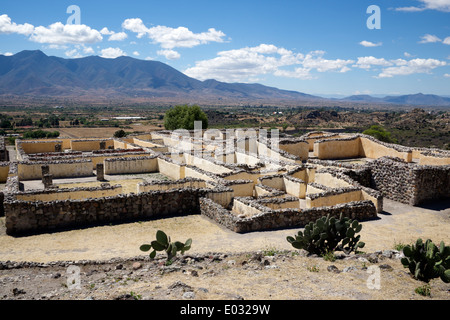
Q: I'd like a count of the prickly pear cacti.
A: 3